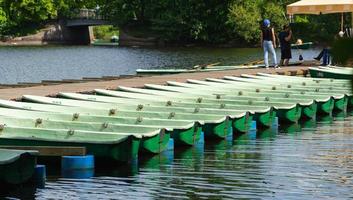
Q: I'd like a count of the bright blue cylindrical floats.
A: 7